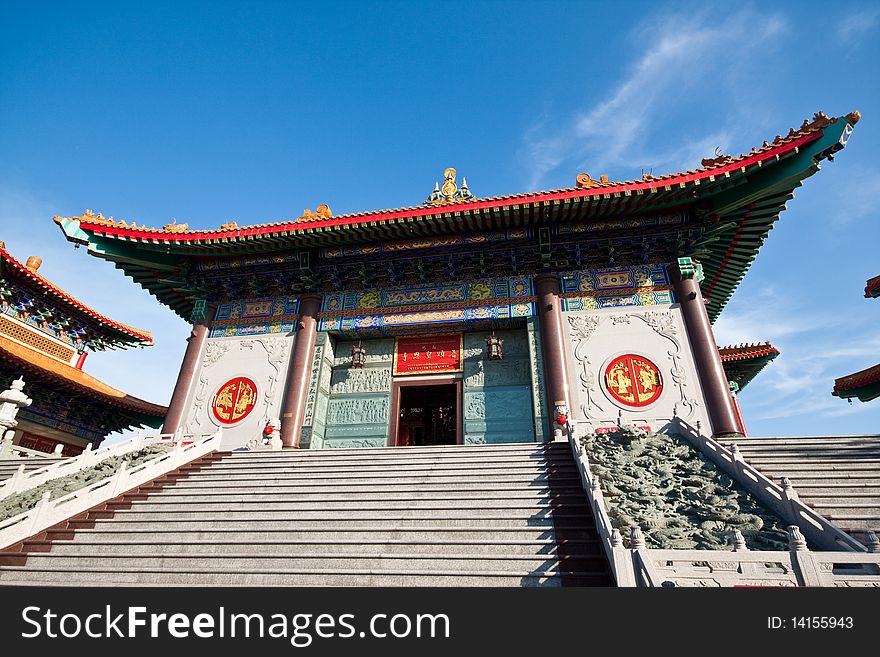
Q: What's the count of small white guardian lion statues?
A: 2